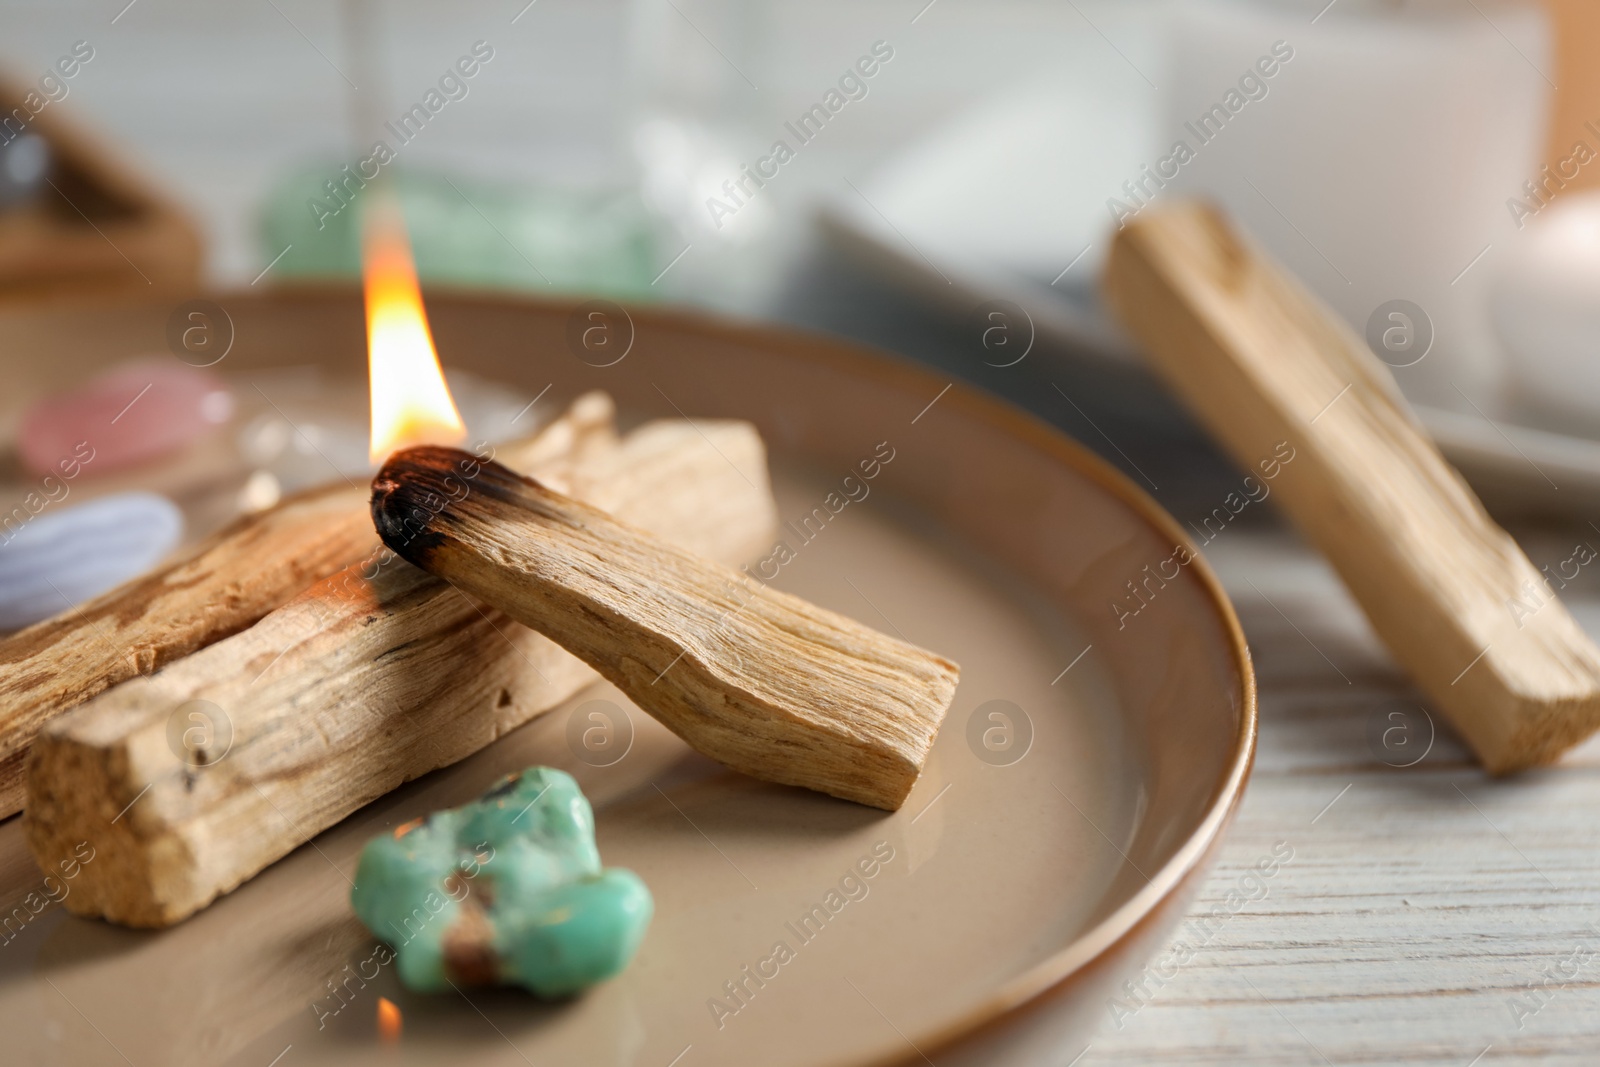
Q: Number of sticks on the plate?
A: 3